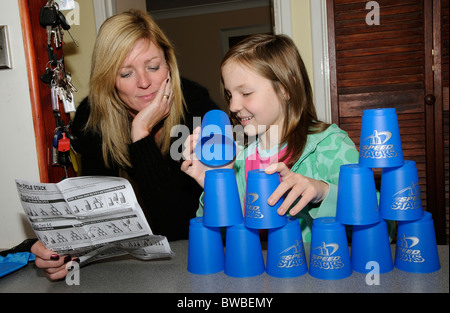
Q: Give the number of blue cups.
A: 12